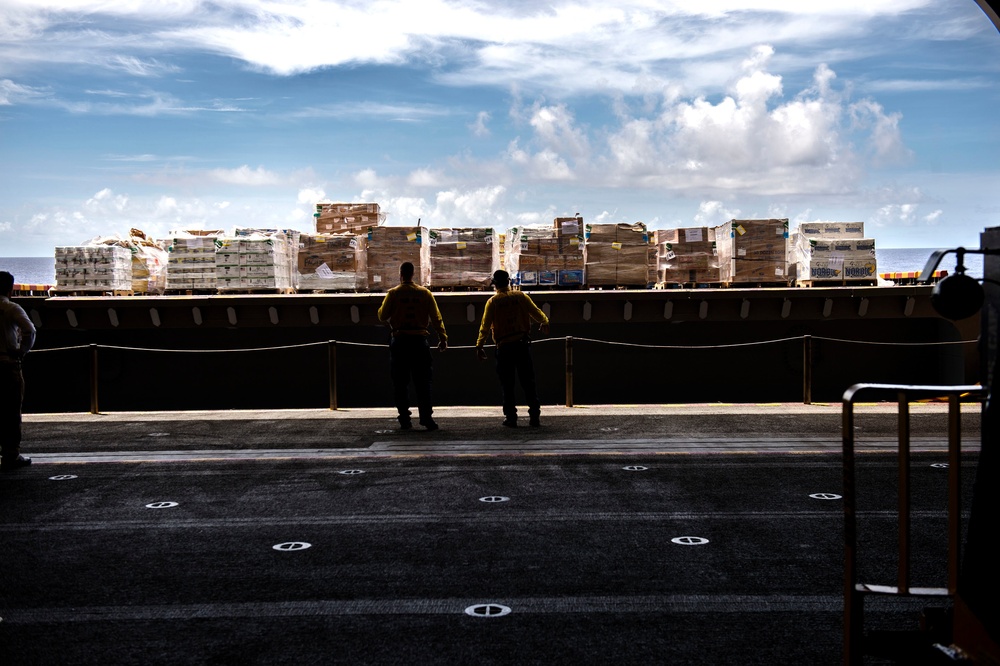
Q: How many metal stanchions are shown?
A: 4